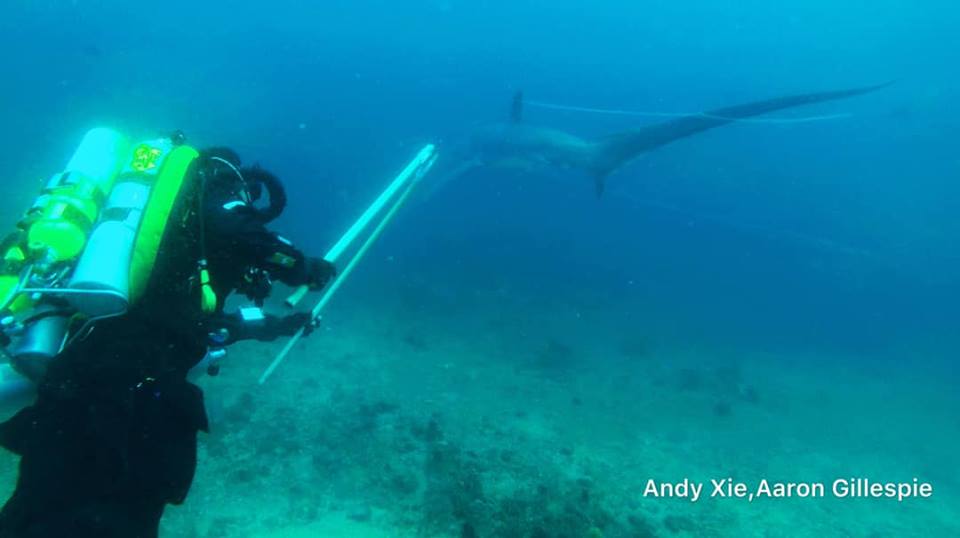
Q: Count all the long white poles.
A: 2